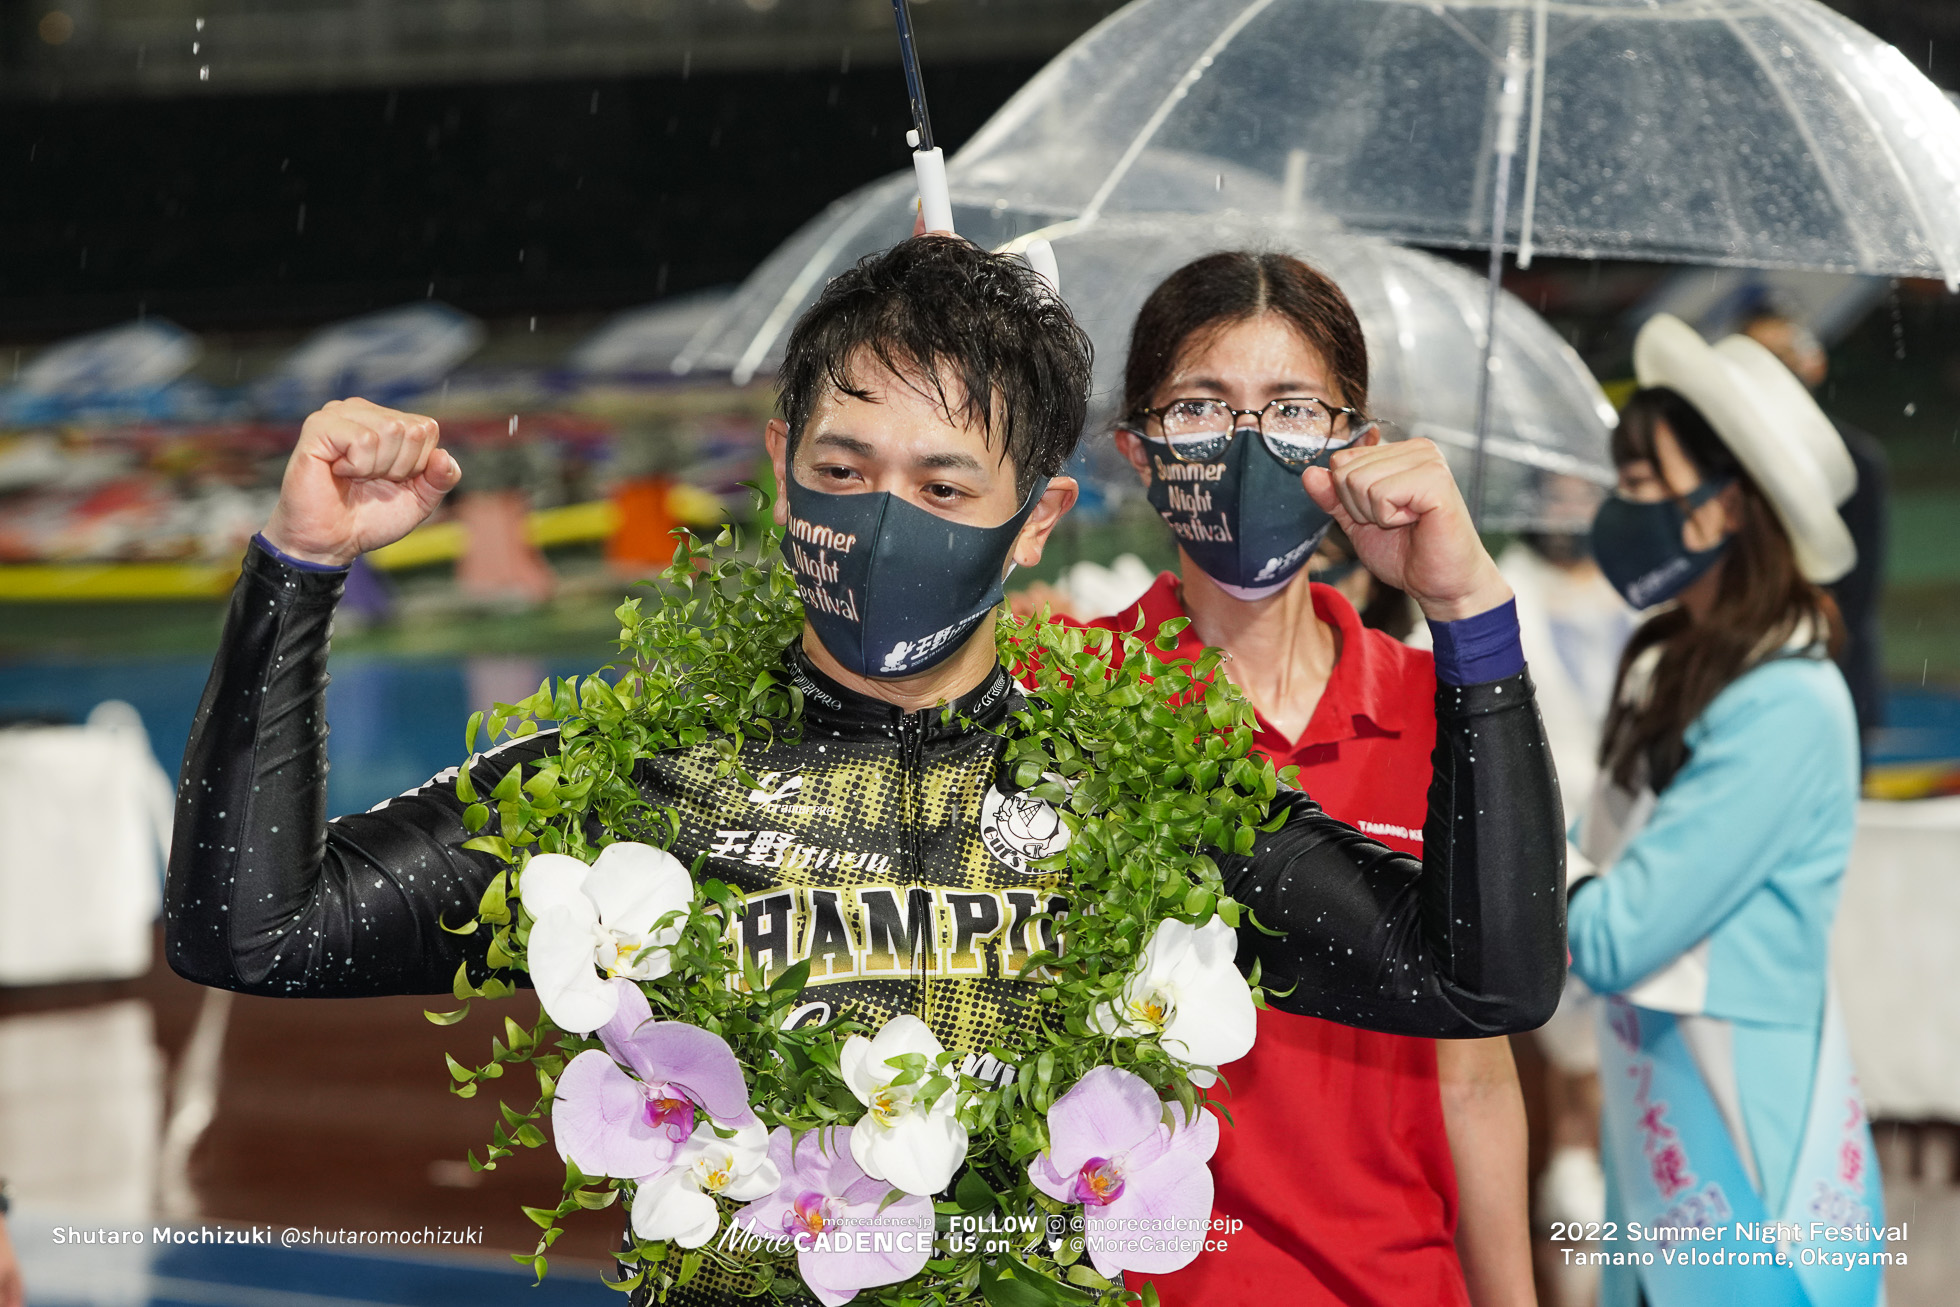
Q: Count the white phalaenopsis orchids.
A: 4